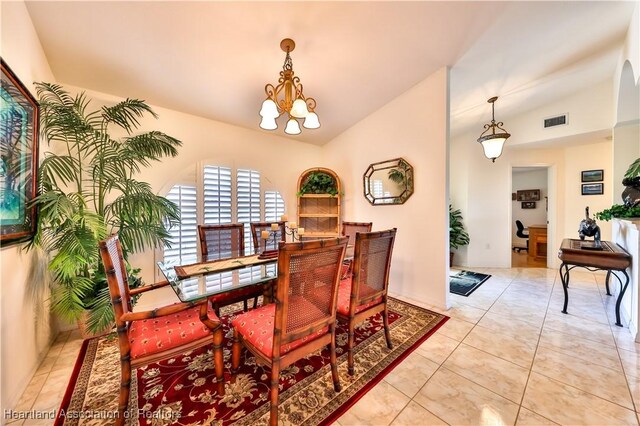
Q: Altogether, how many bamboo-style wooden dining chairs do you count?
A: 6